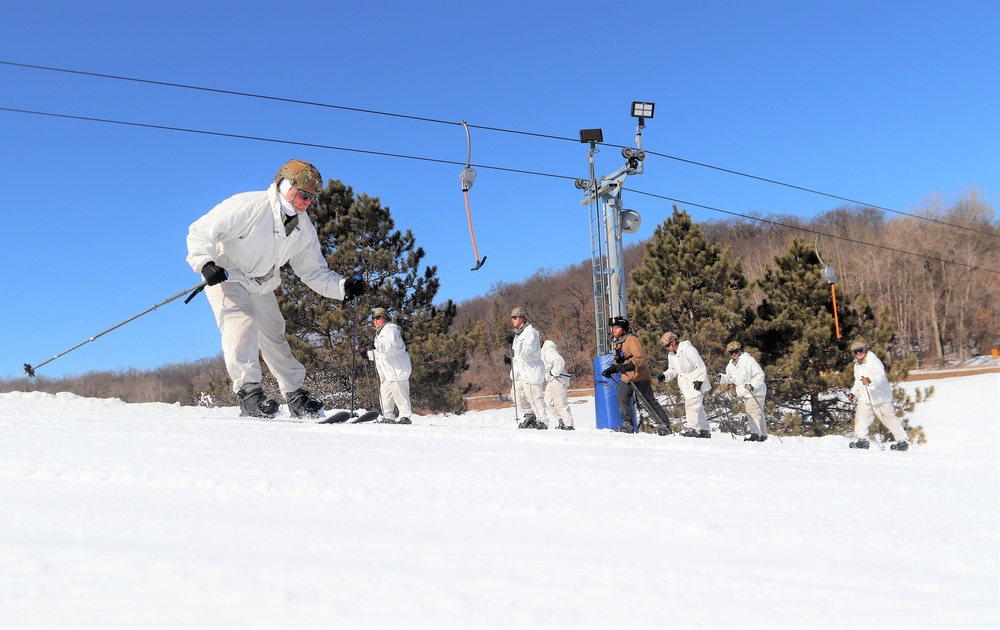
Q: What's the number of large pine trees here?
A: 3